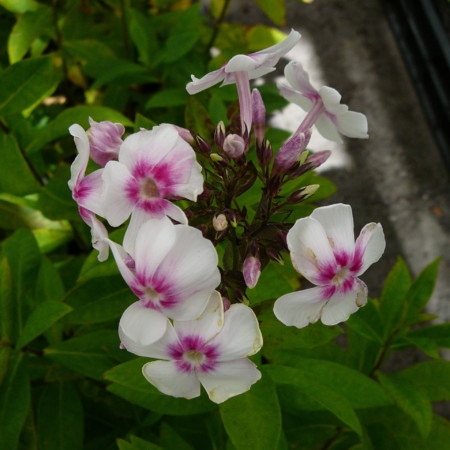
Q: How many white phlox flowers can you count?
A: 7